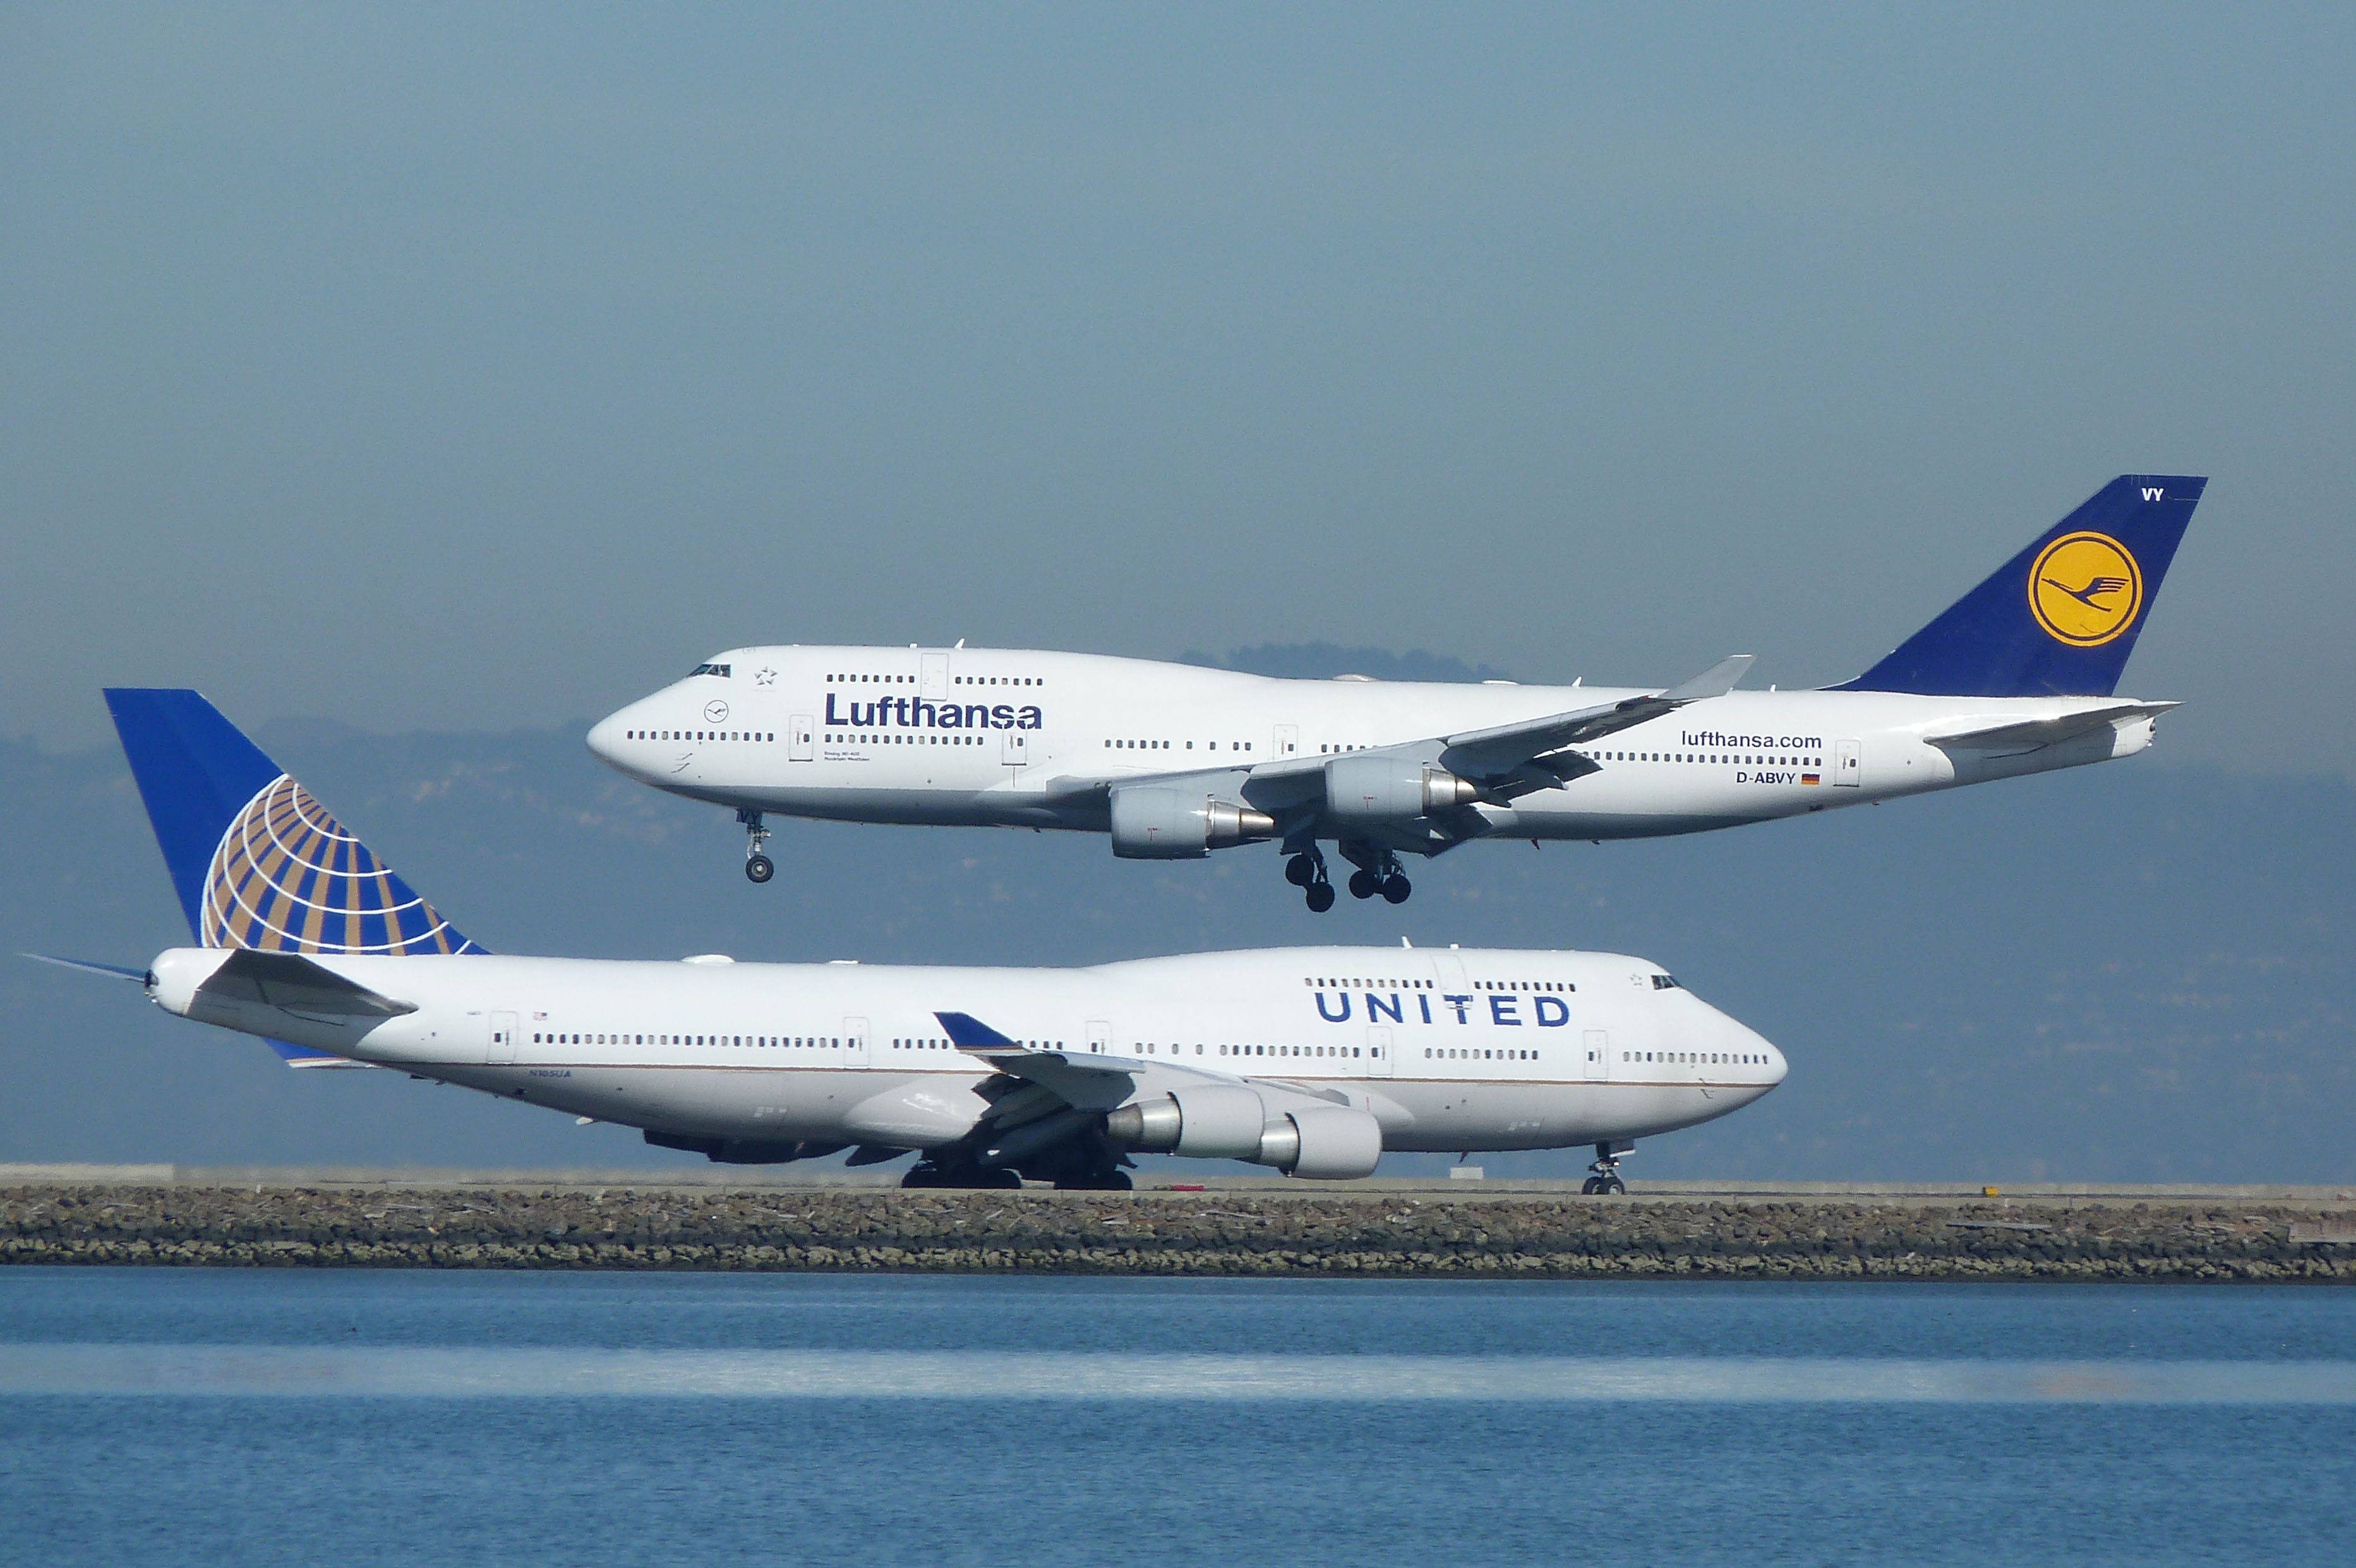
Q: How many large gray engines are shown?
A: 4